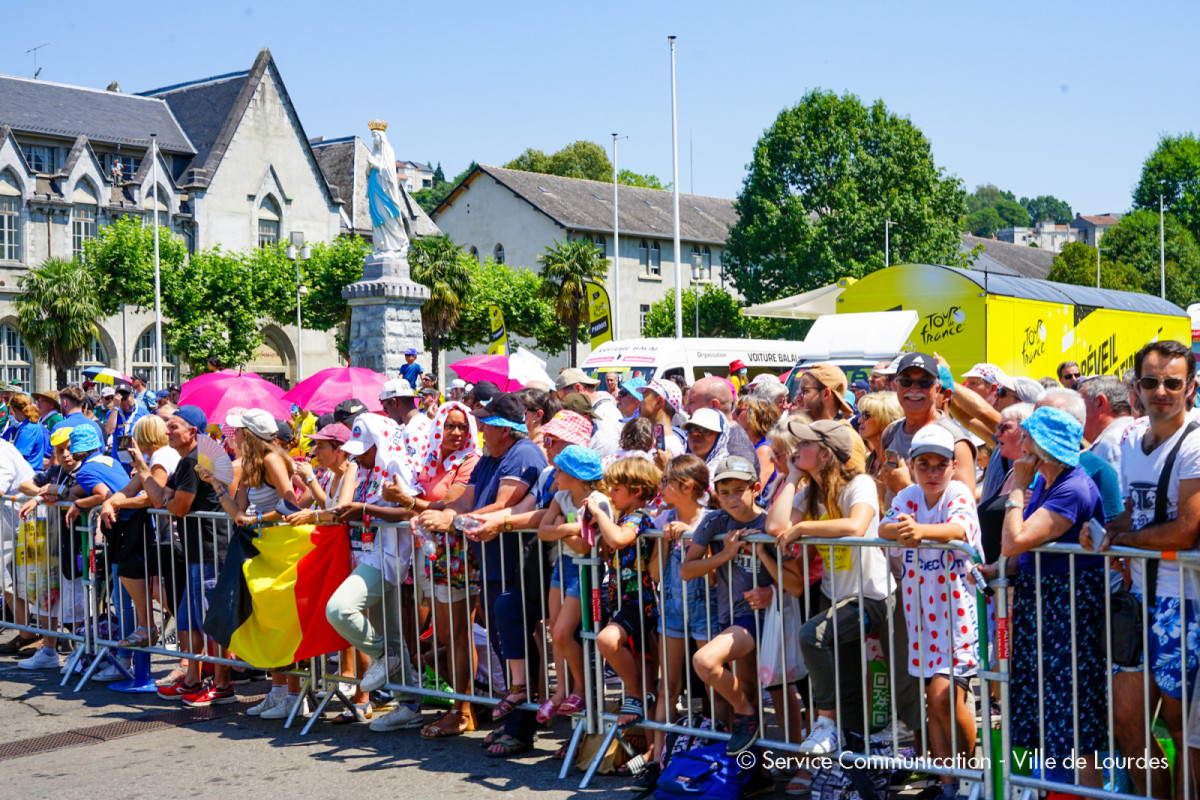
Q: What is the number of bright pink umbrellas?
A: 3